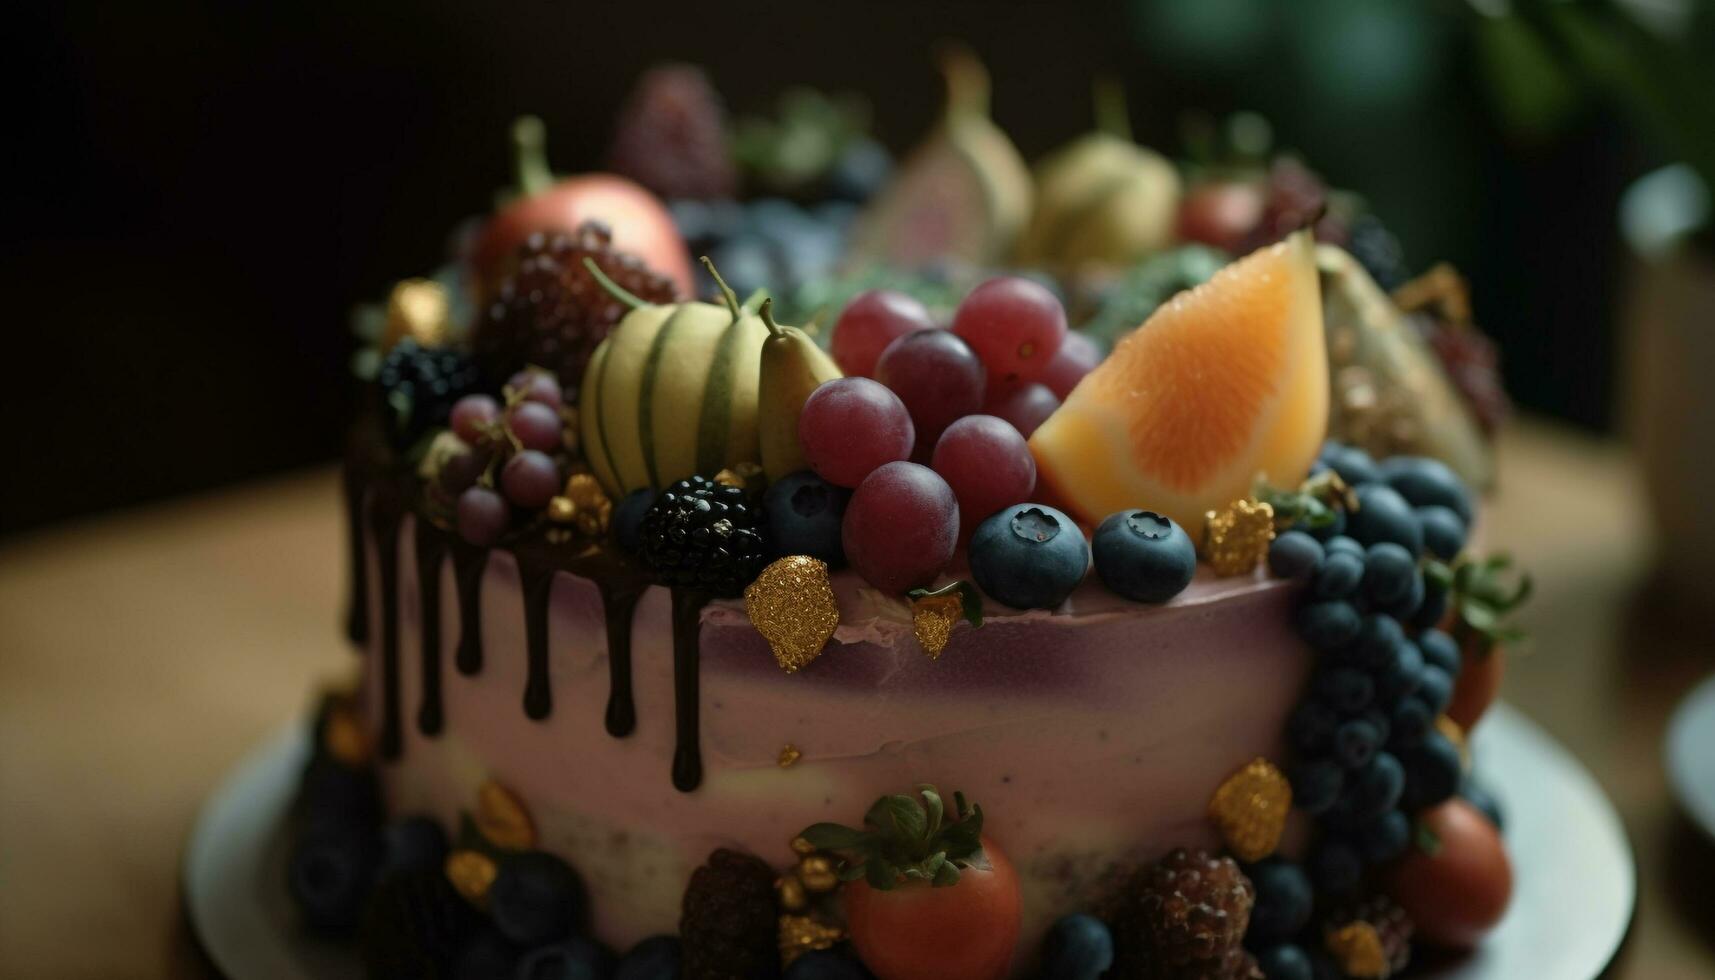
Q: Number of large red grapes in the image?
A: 8